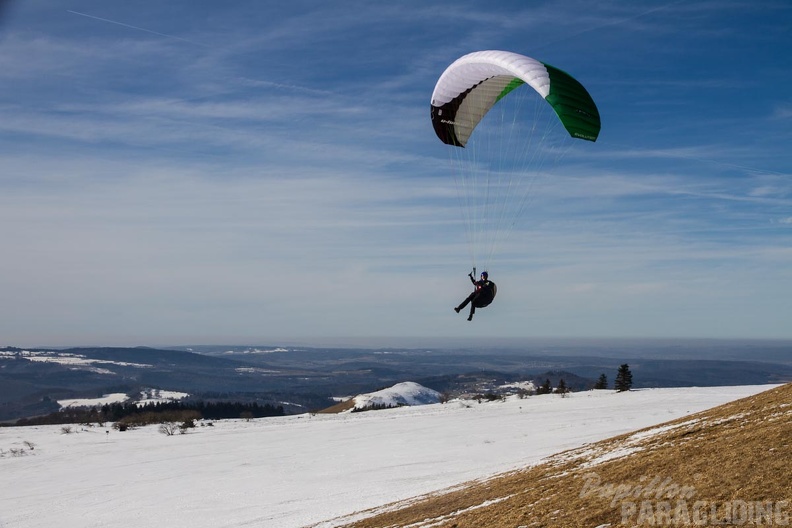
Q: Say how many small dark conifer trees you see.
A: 4